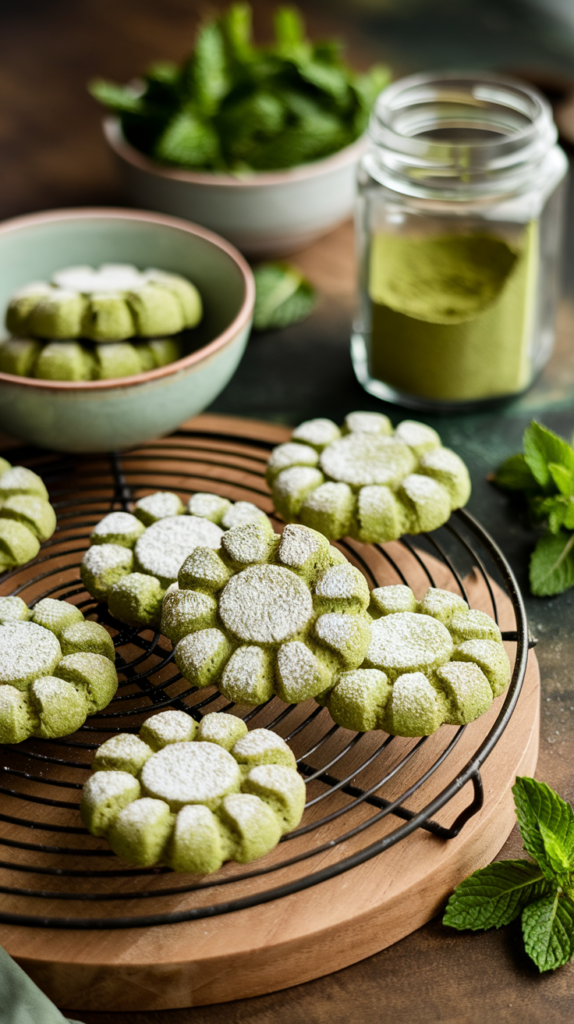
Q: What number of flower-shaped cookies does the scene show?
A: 9